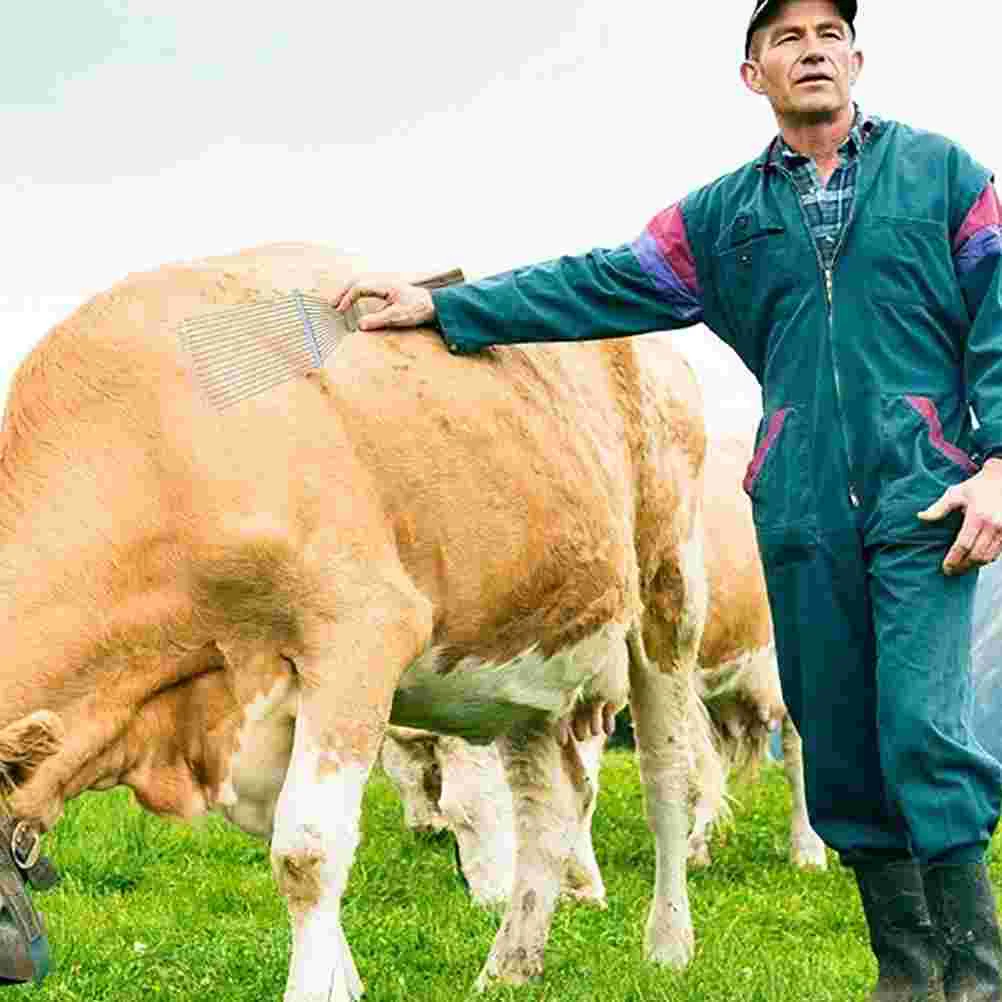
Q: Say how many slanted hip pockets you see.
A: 2